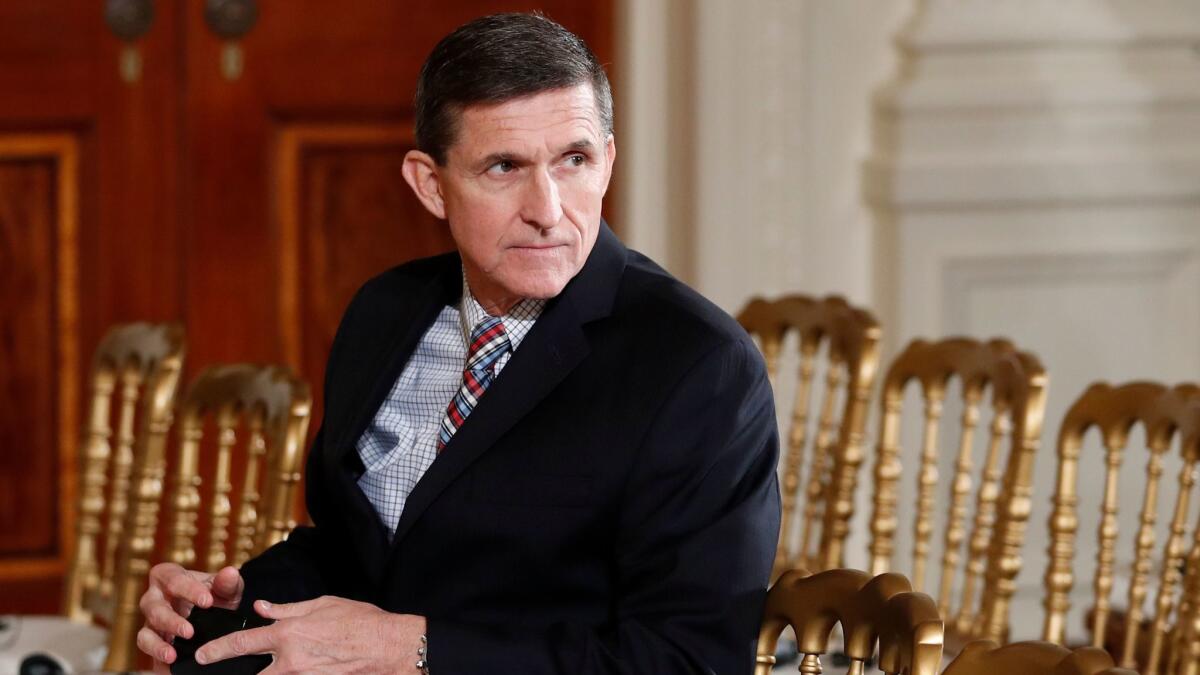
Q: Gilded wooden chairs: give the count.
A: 7